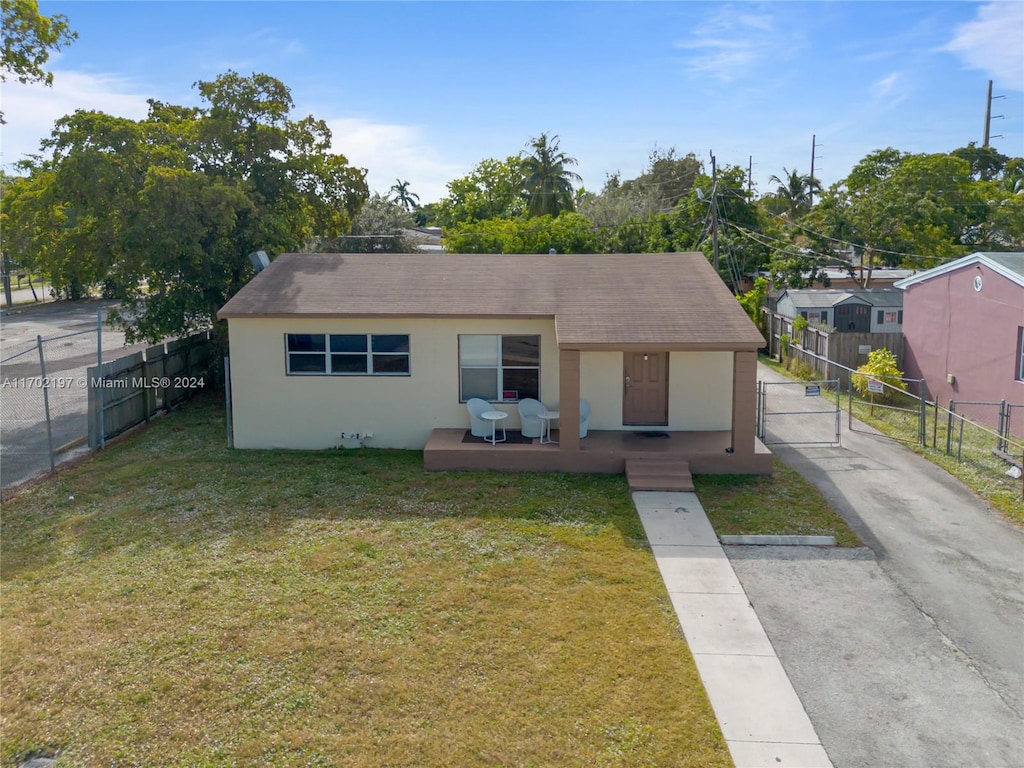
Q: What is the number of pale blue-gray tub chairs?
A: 3